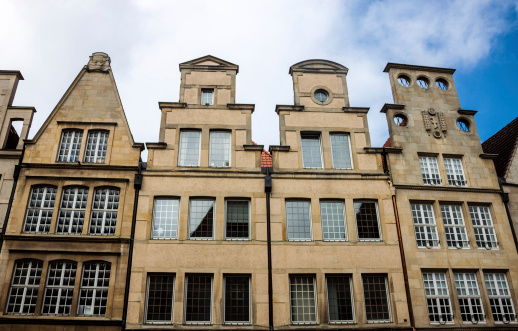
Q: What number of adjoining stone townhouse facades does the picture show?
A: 4